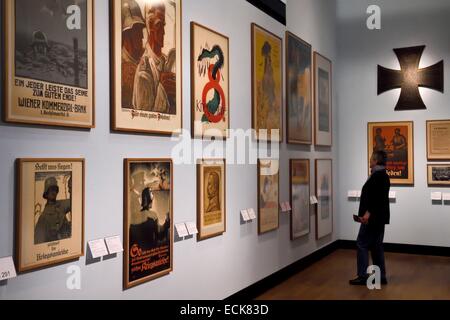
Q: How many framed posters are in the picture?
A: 15